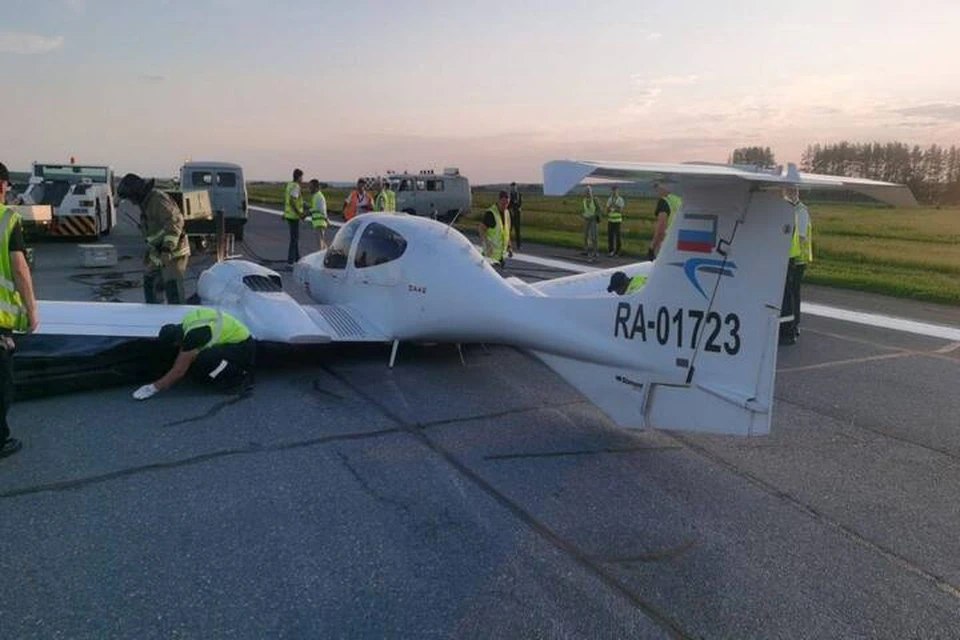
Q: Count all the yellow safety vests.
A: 11